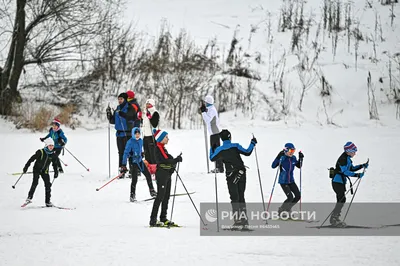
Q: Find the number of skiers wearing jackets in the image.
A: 11